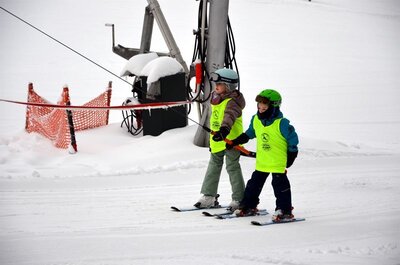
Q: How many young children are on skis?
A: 2